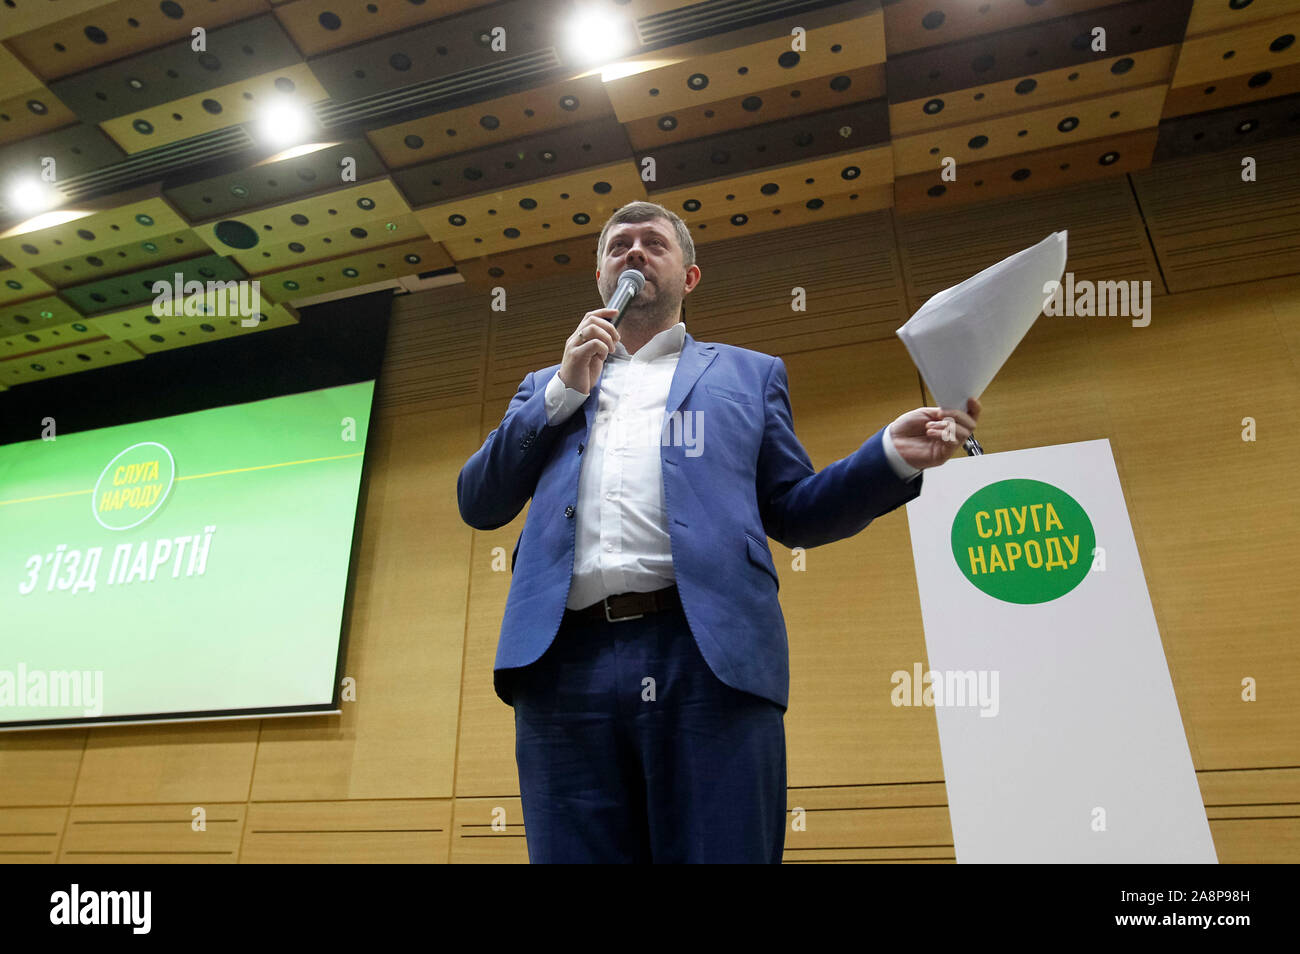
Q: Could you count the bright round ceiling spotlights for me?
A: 3